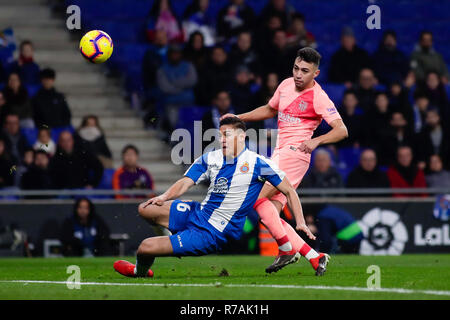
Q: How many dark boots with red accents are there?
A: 2